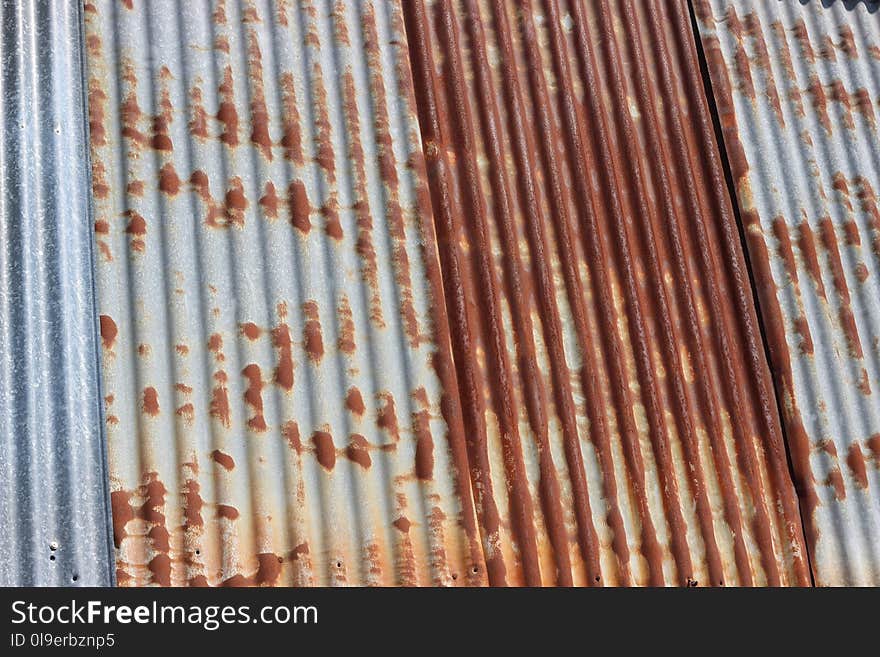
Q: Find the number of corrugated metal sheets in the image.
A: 4